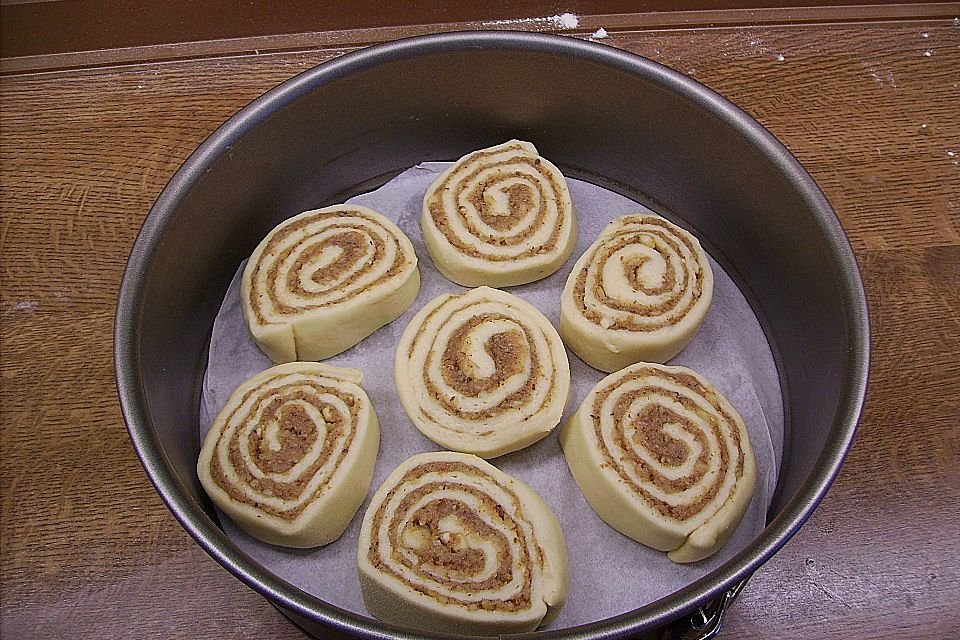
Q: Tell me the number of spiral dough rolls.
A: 7